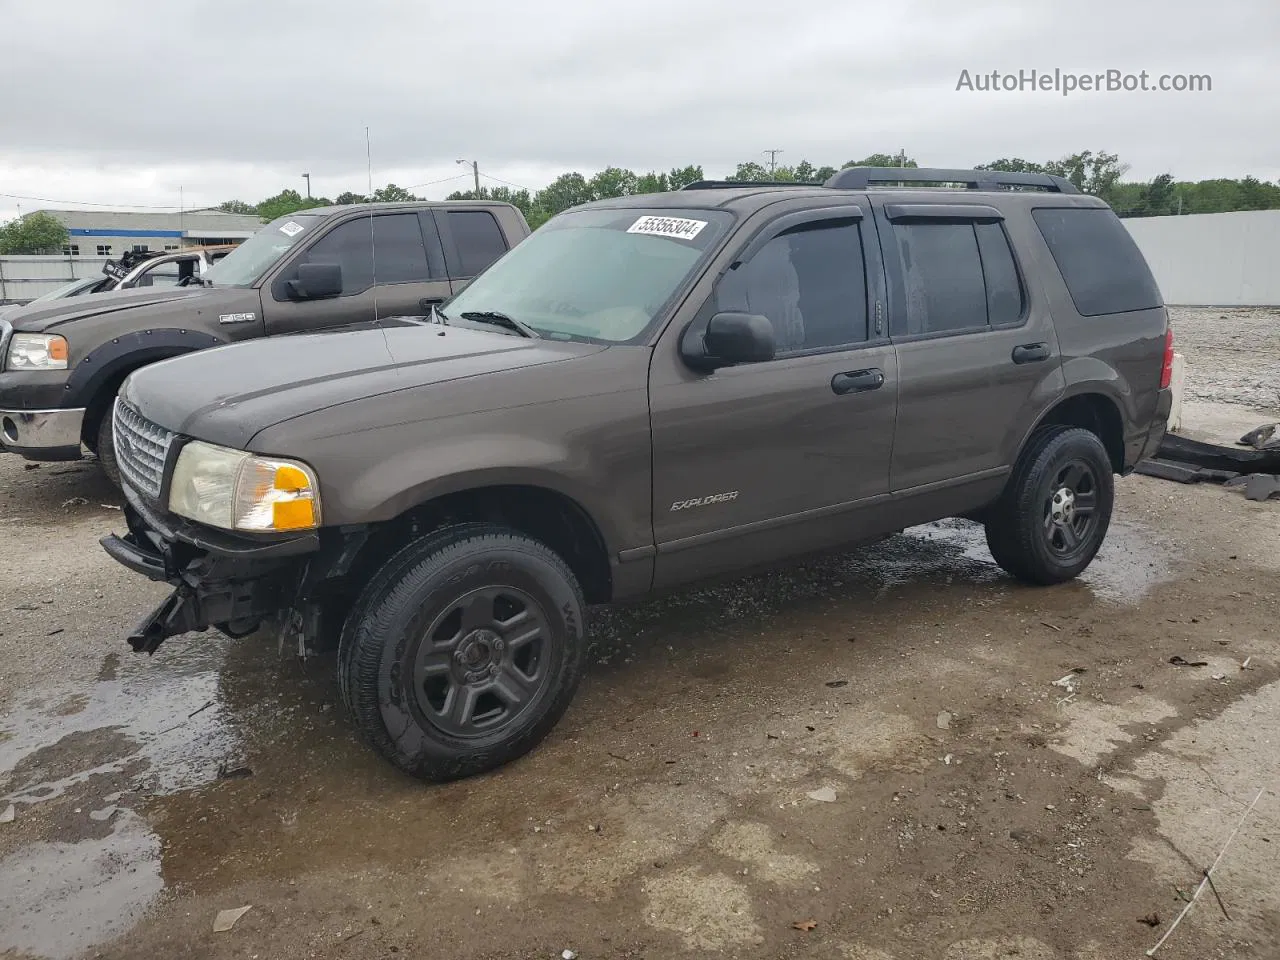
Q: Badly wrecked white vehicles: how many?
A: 1